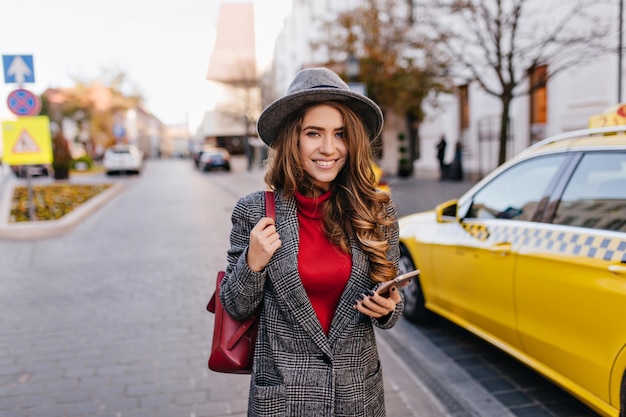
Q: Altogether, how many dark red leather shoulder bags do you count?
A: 1